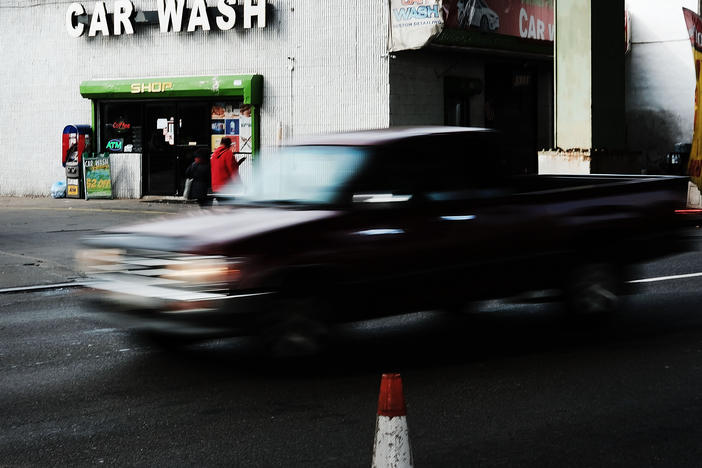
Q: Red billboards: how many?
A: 1